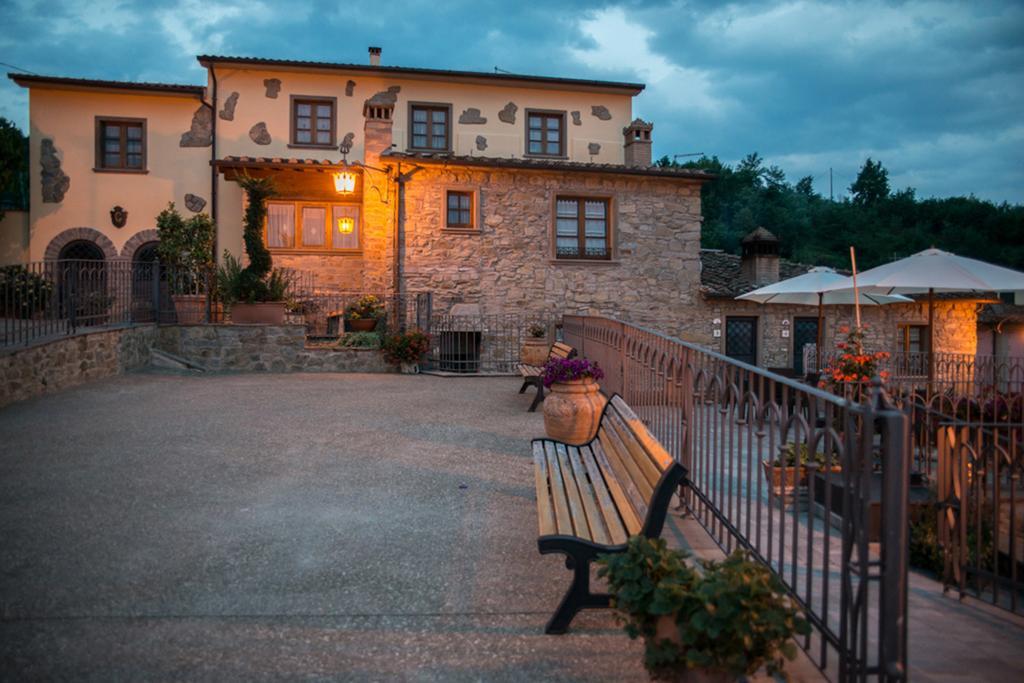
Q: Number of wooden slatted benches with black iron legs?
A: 2